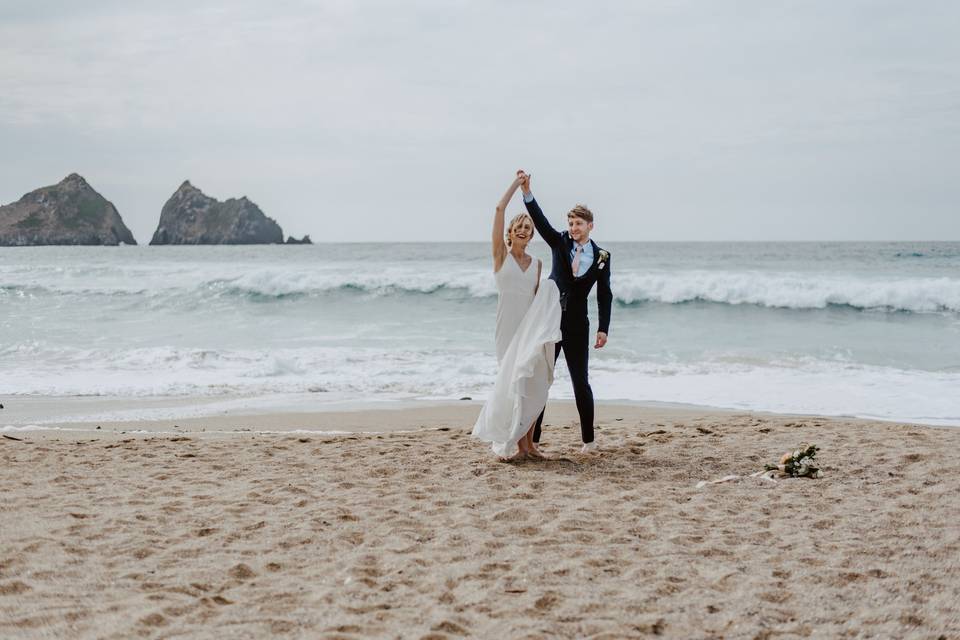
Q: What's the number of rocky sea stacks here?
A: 2